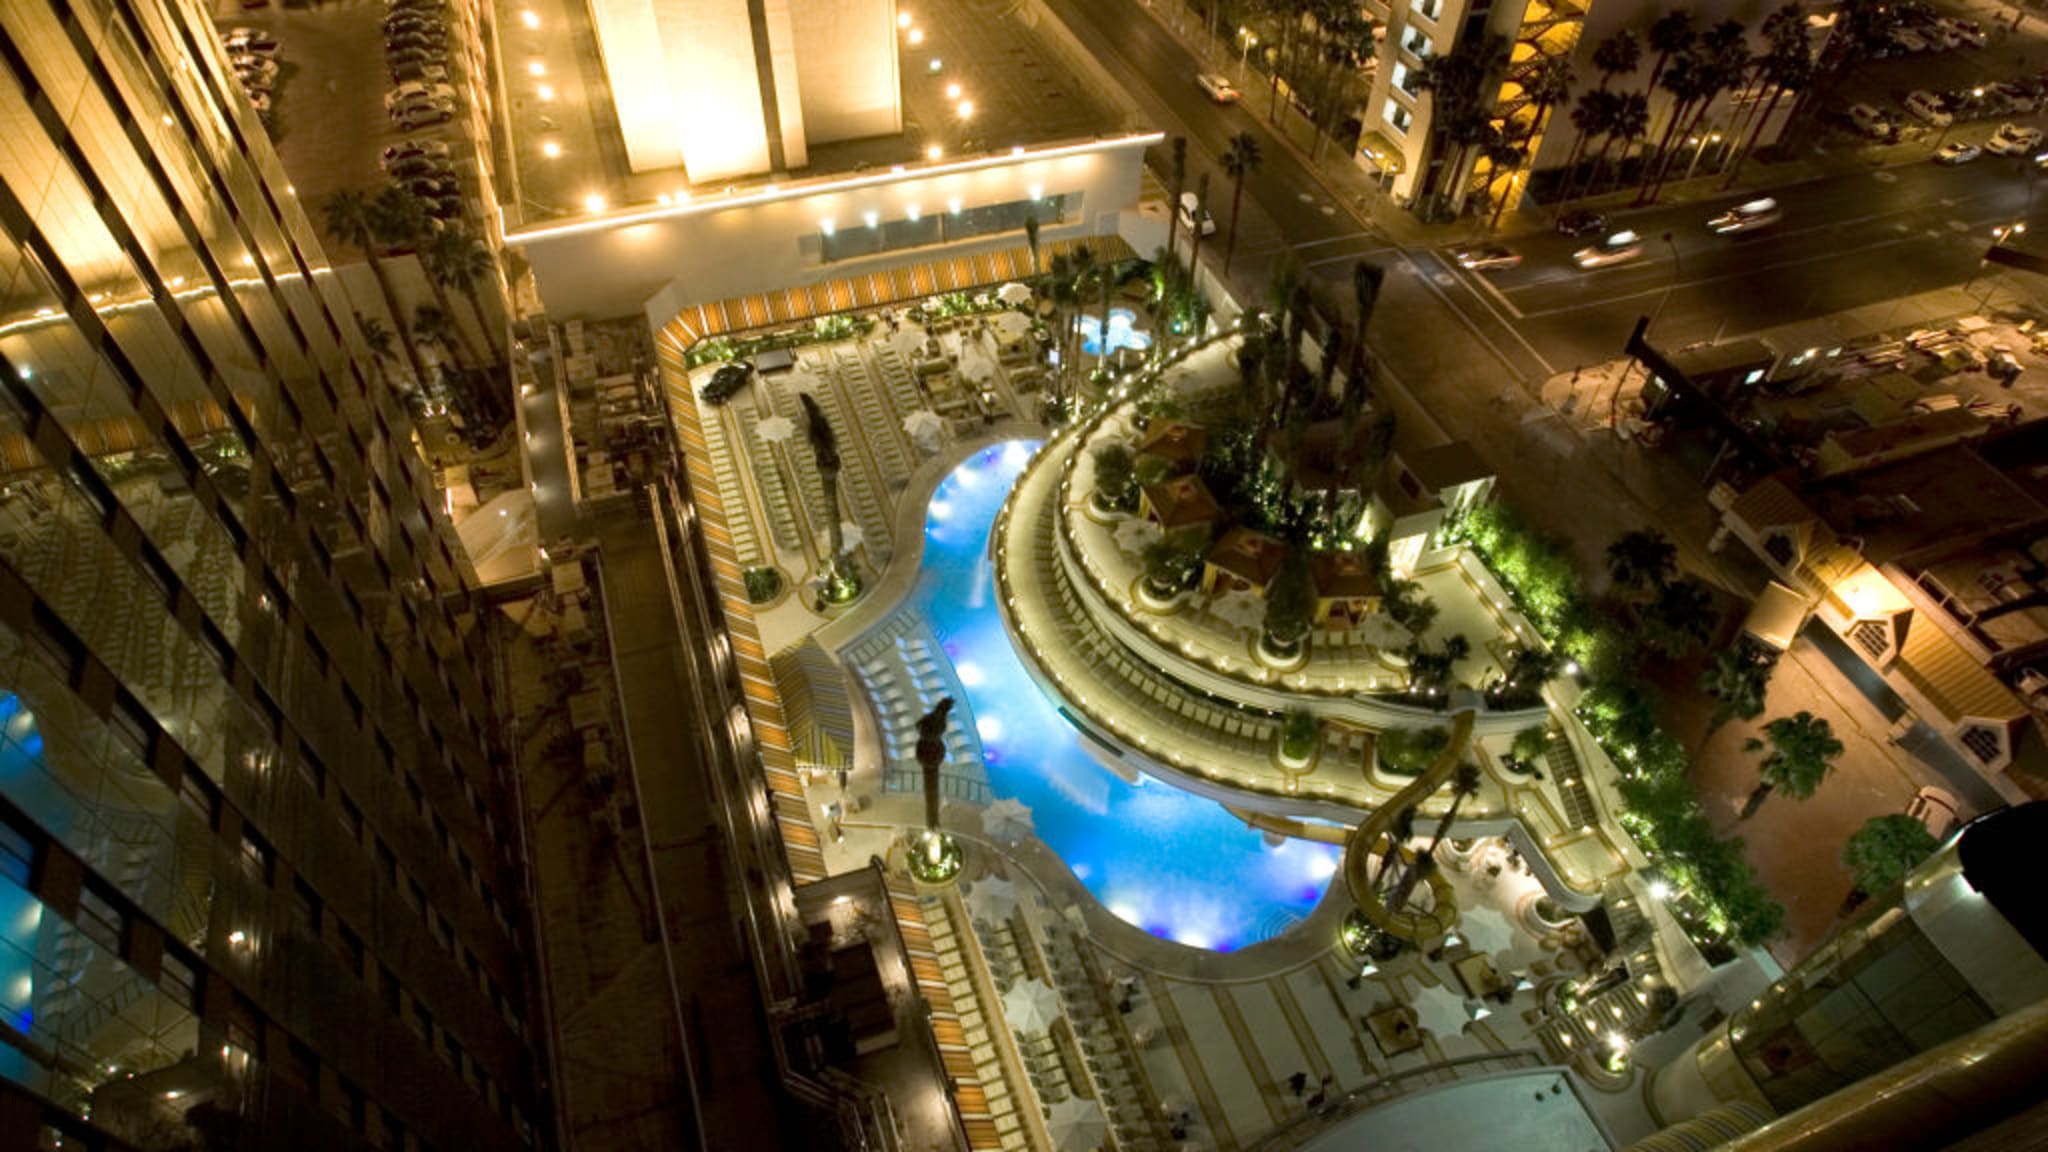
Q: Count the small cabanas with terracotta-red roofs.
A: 4